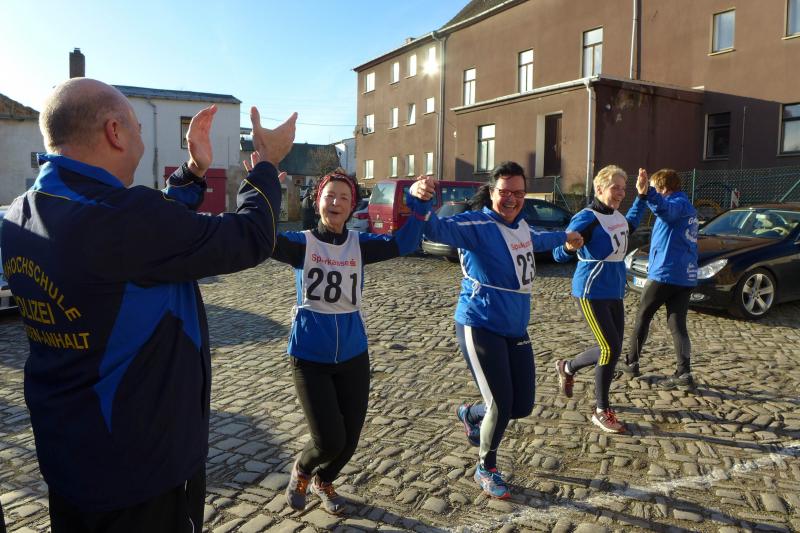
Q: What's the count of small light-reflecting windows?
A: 12